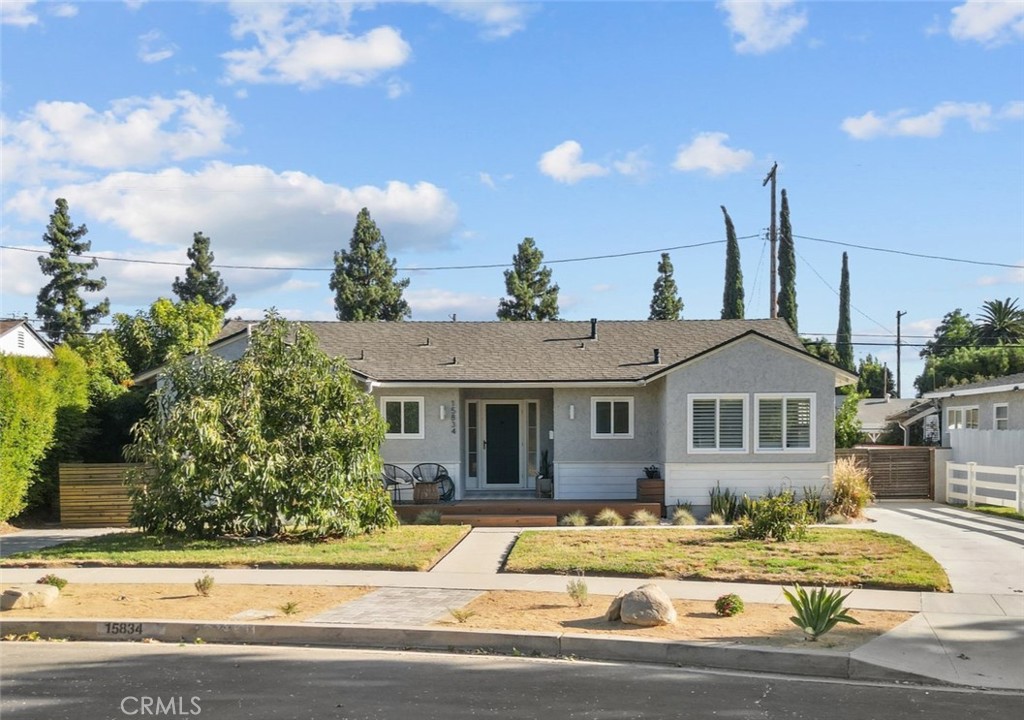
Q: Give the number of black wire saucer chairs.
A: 2